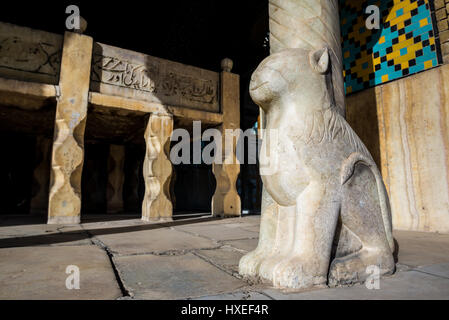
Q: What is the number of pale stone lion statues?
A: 1